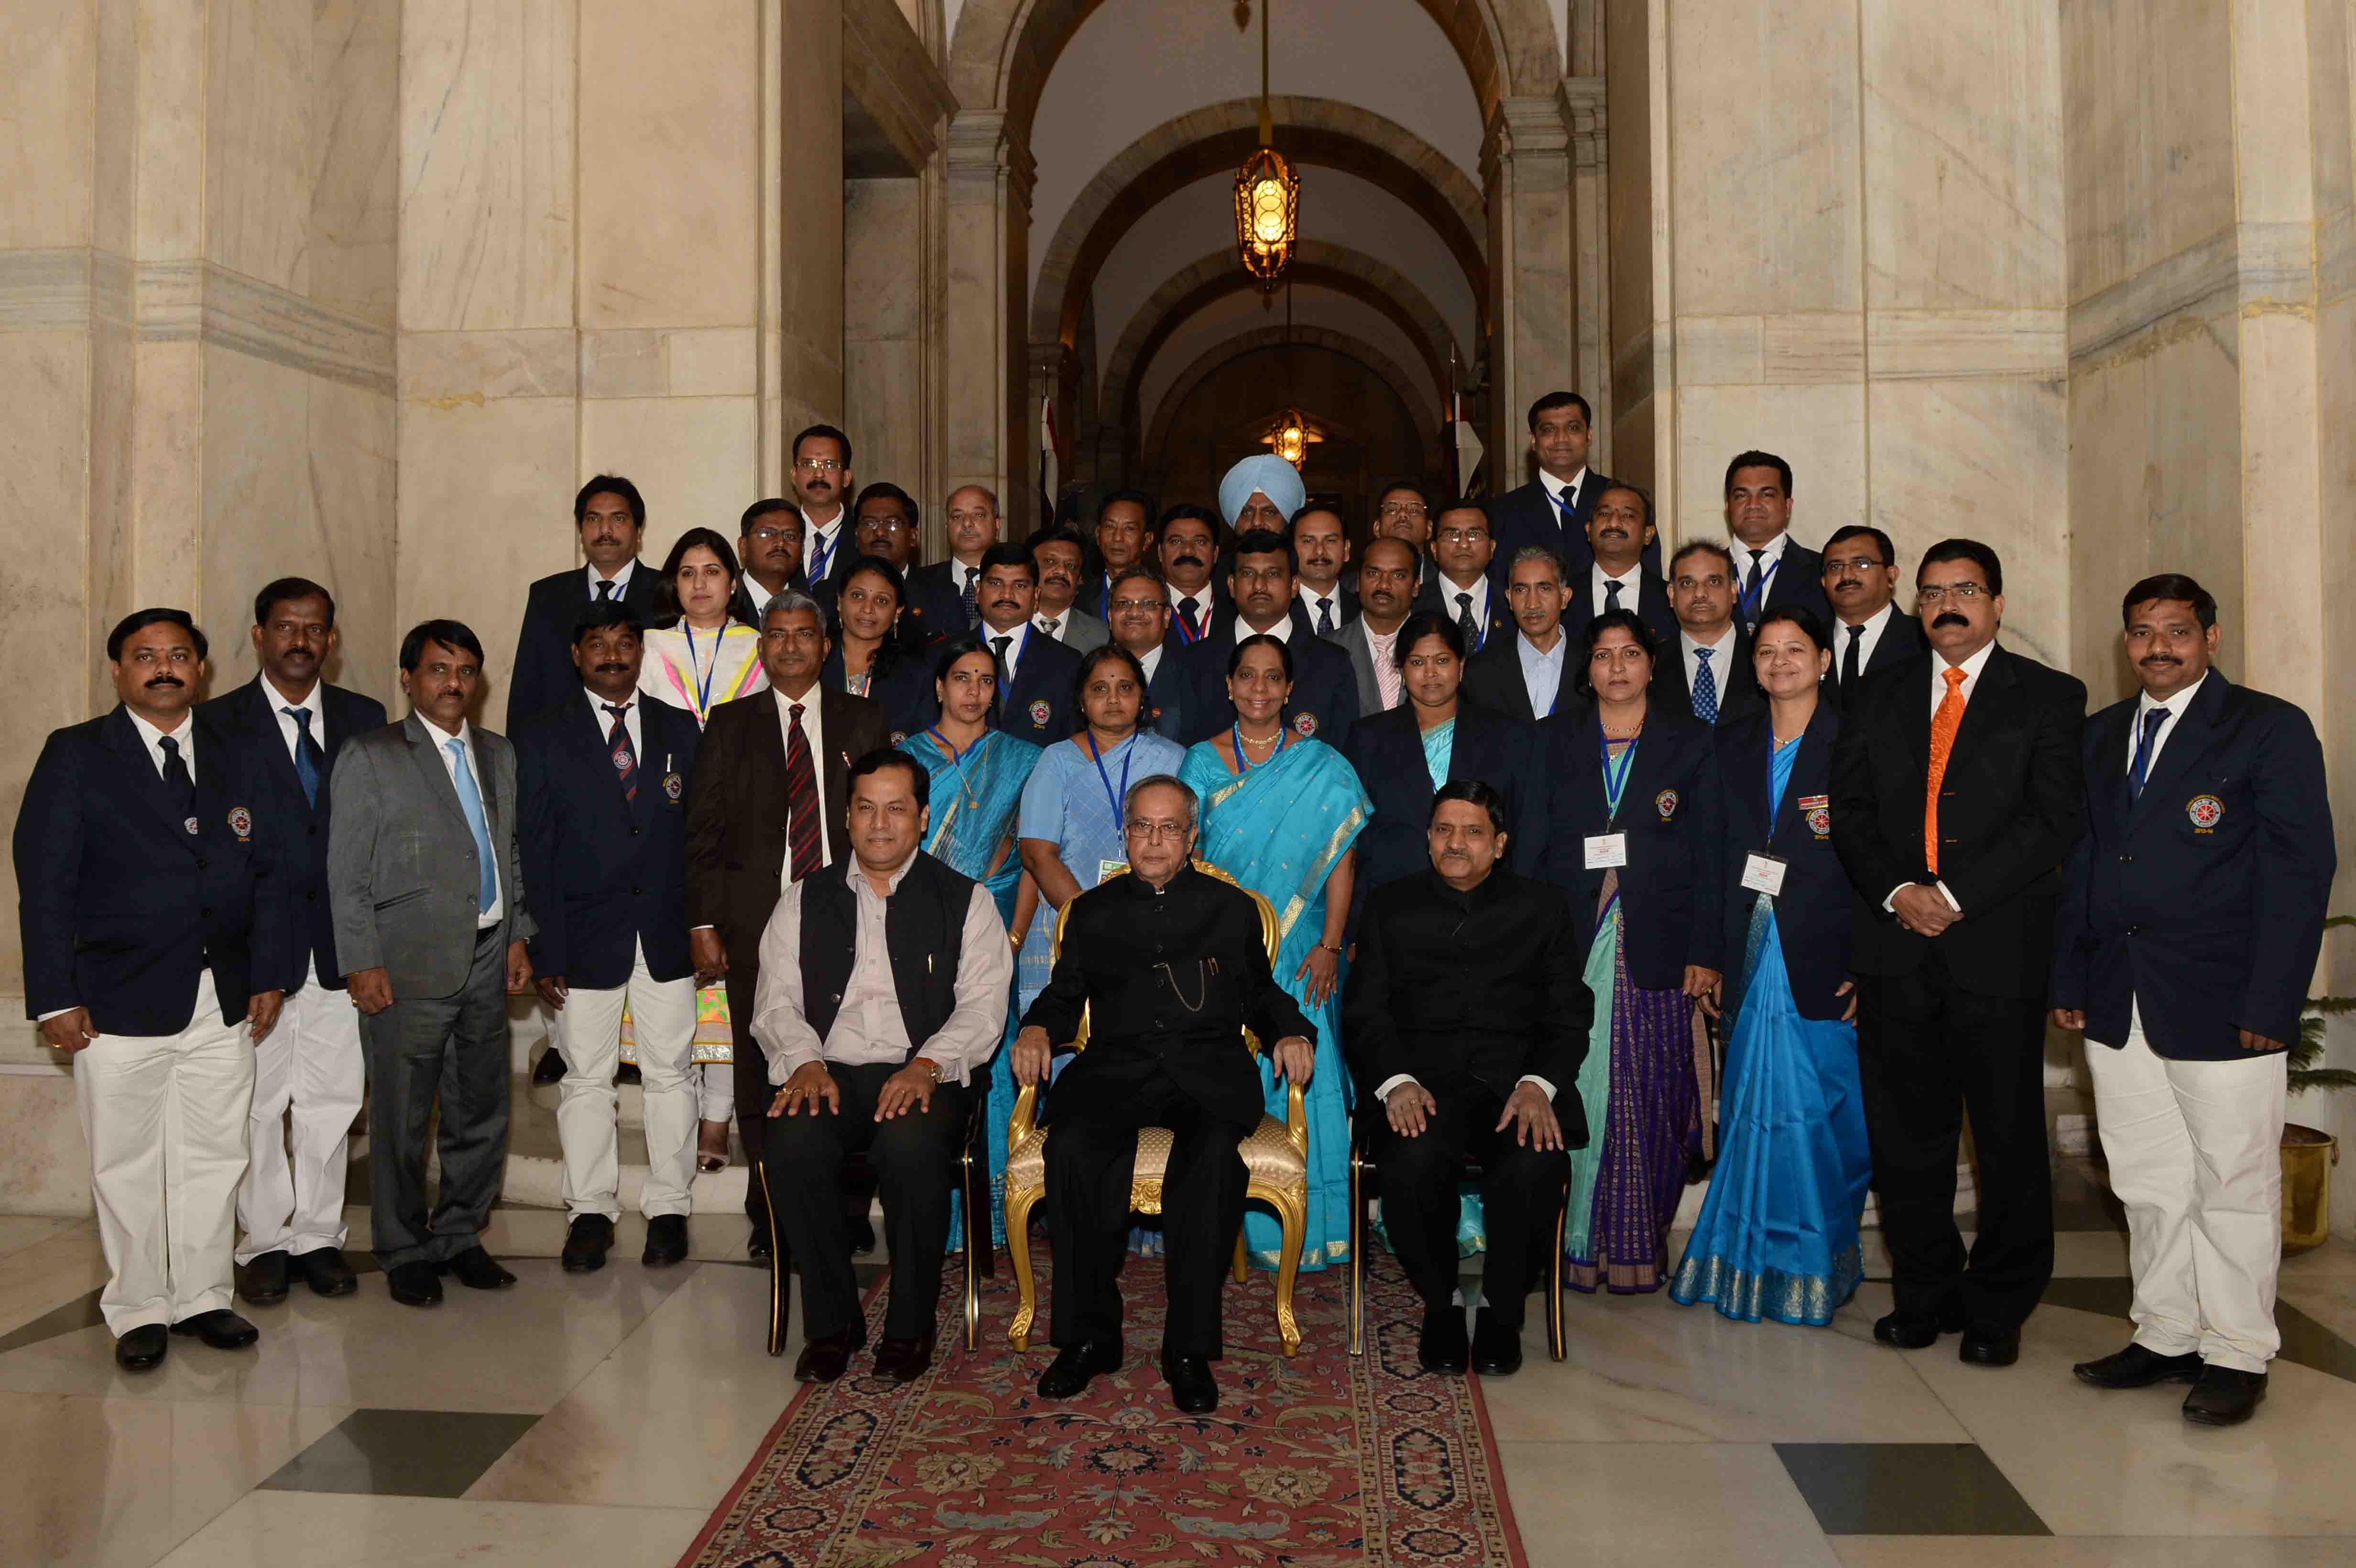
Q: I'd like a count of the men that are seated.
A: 3